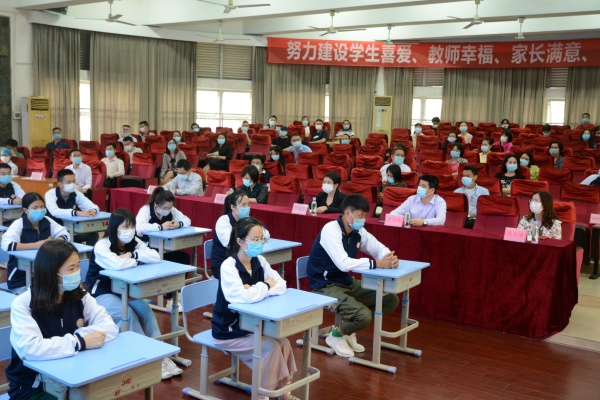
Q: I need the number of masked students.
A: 9